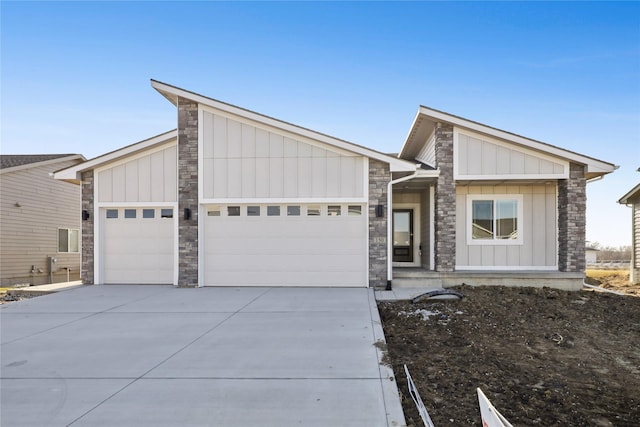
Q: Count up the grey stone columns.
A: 5